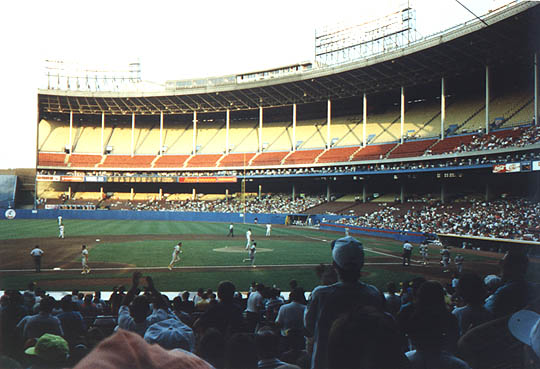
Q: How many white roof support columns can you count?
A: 14